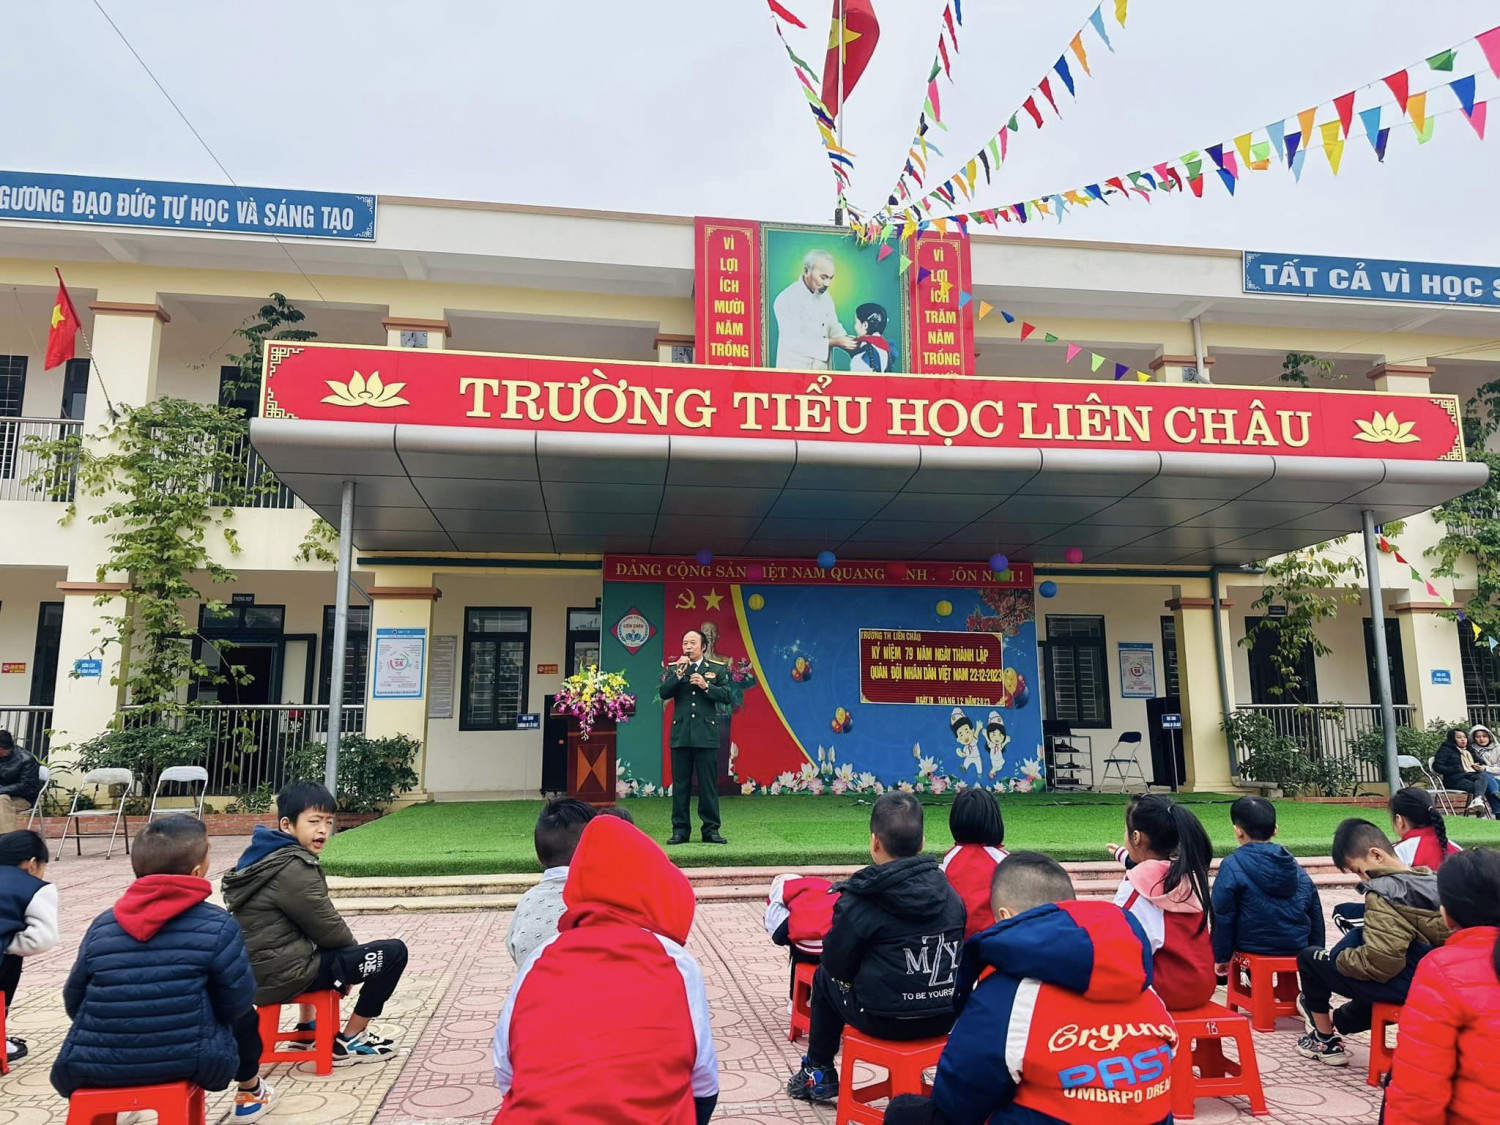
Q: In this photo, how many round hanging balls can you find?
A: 11